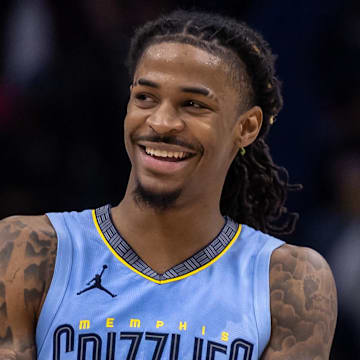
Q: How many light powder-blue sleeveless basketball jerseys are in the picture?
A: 1